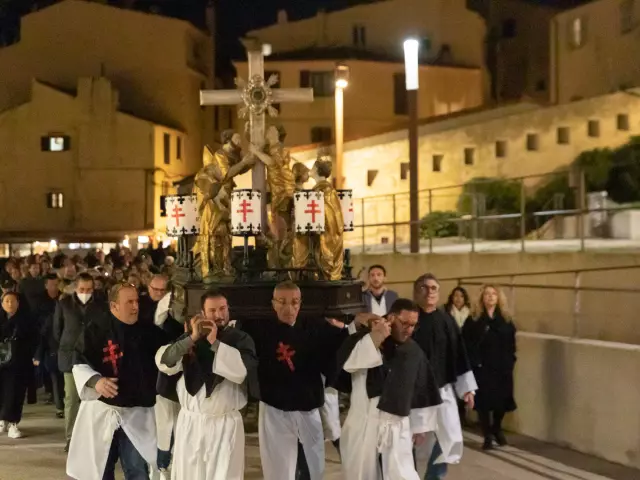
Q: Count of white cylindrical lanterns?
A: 4